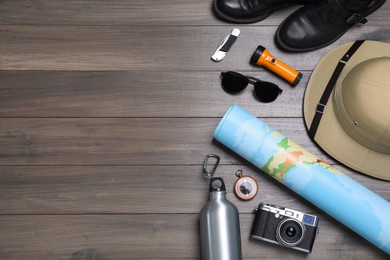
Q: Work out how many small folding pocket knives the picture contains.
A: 1